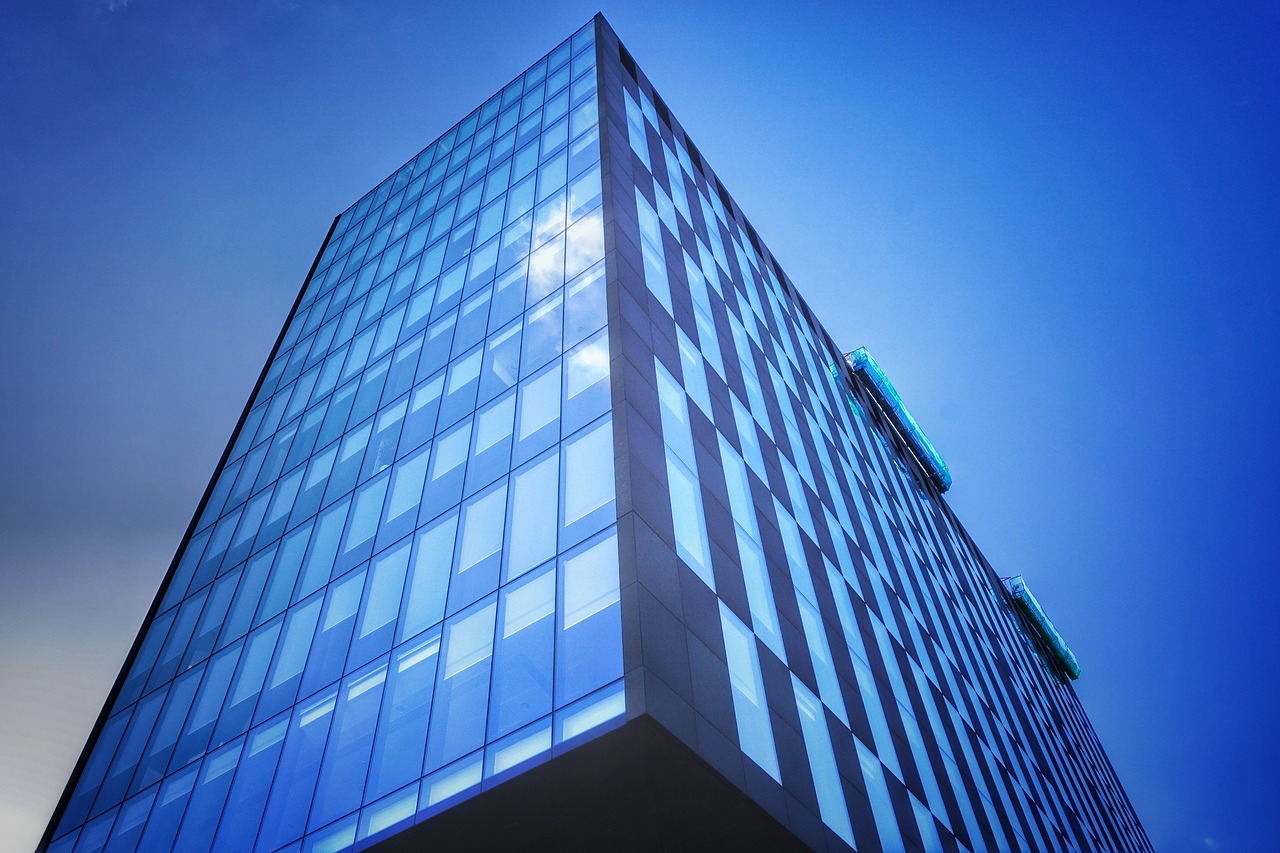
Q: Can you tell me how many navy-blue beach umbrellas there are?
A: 0